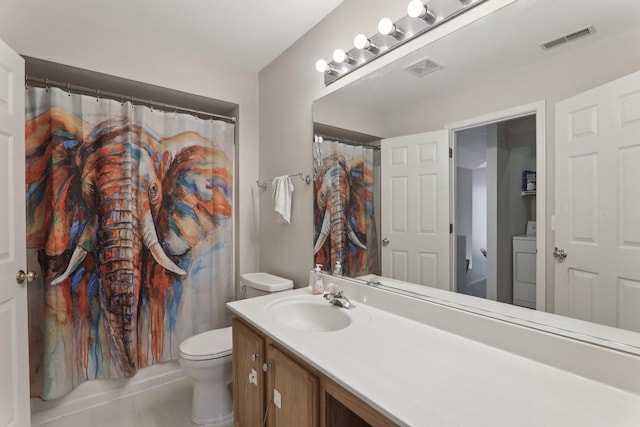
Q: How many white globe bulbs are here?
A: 5